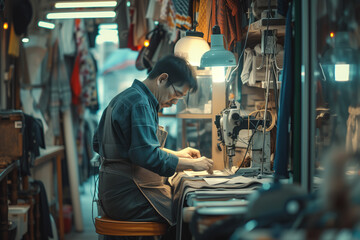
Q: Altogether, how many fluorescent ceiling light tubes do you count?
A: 3